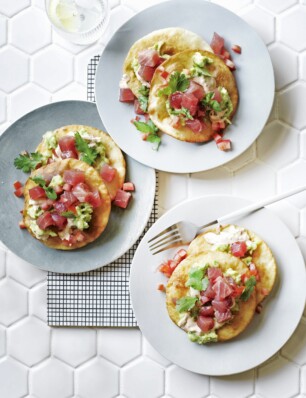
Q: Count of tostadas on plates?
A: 6